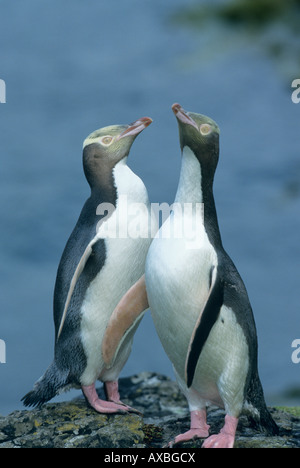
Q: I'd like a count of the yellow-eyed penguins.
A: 2